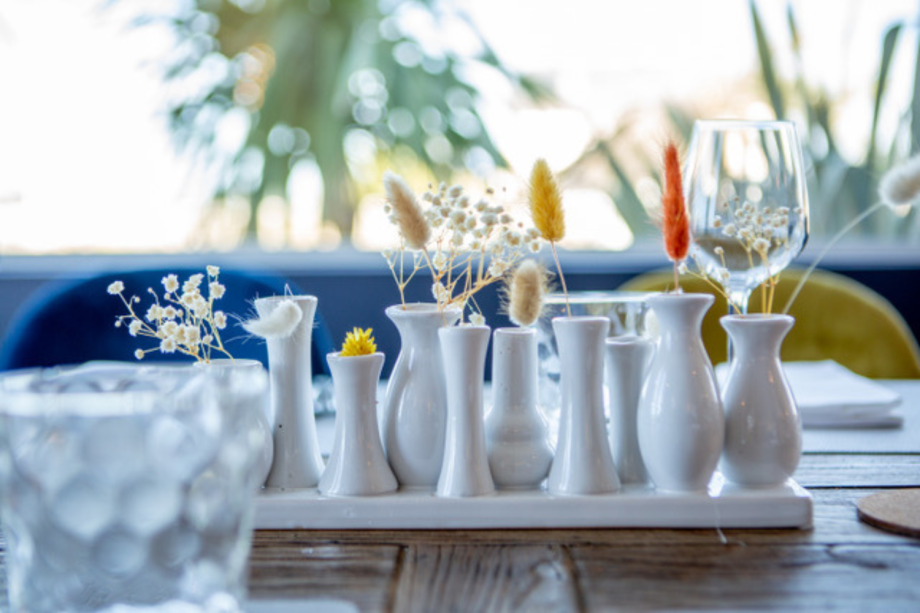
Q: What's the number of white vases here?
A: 10